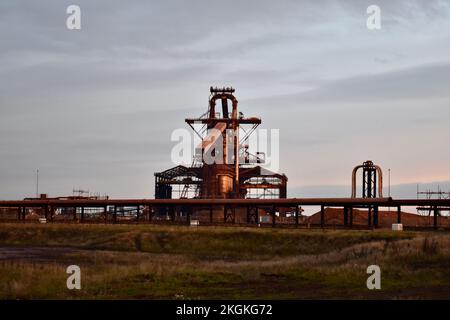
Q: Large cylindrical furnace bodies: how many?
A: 1